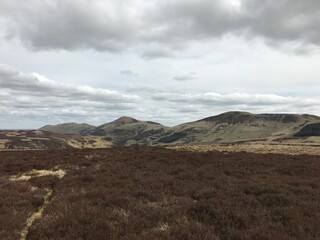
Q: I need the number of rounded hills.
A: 3